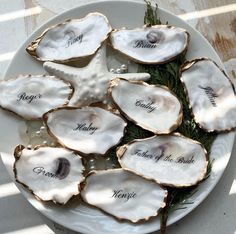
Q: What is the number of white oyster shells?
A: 9